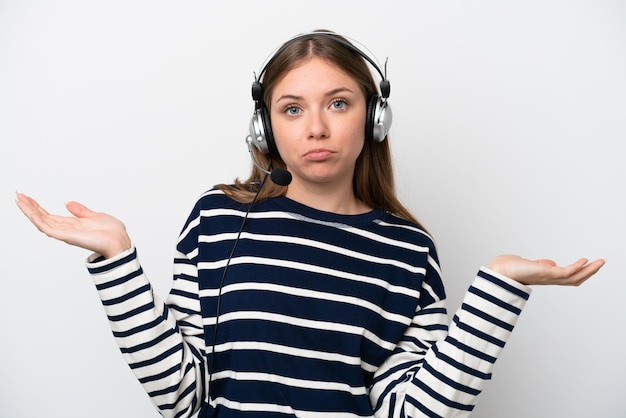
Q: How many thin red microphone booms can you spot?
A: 0